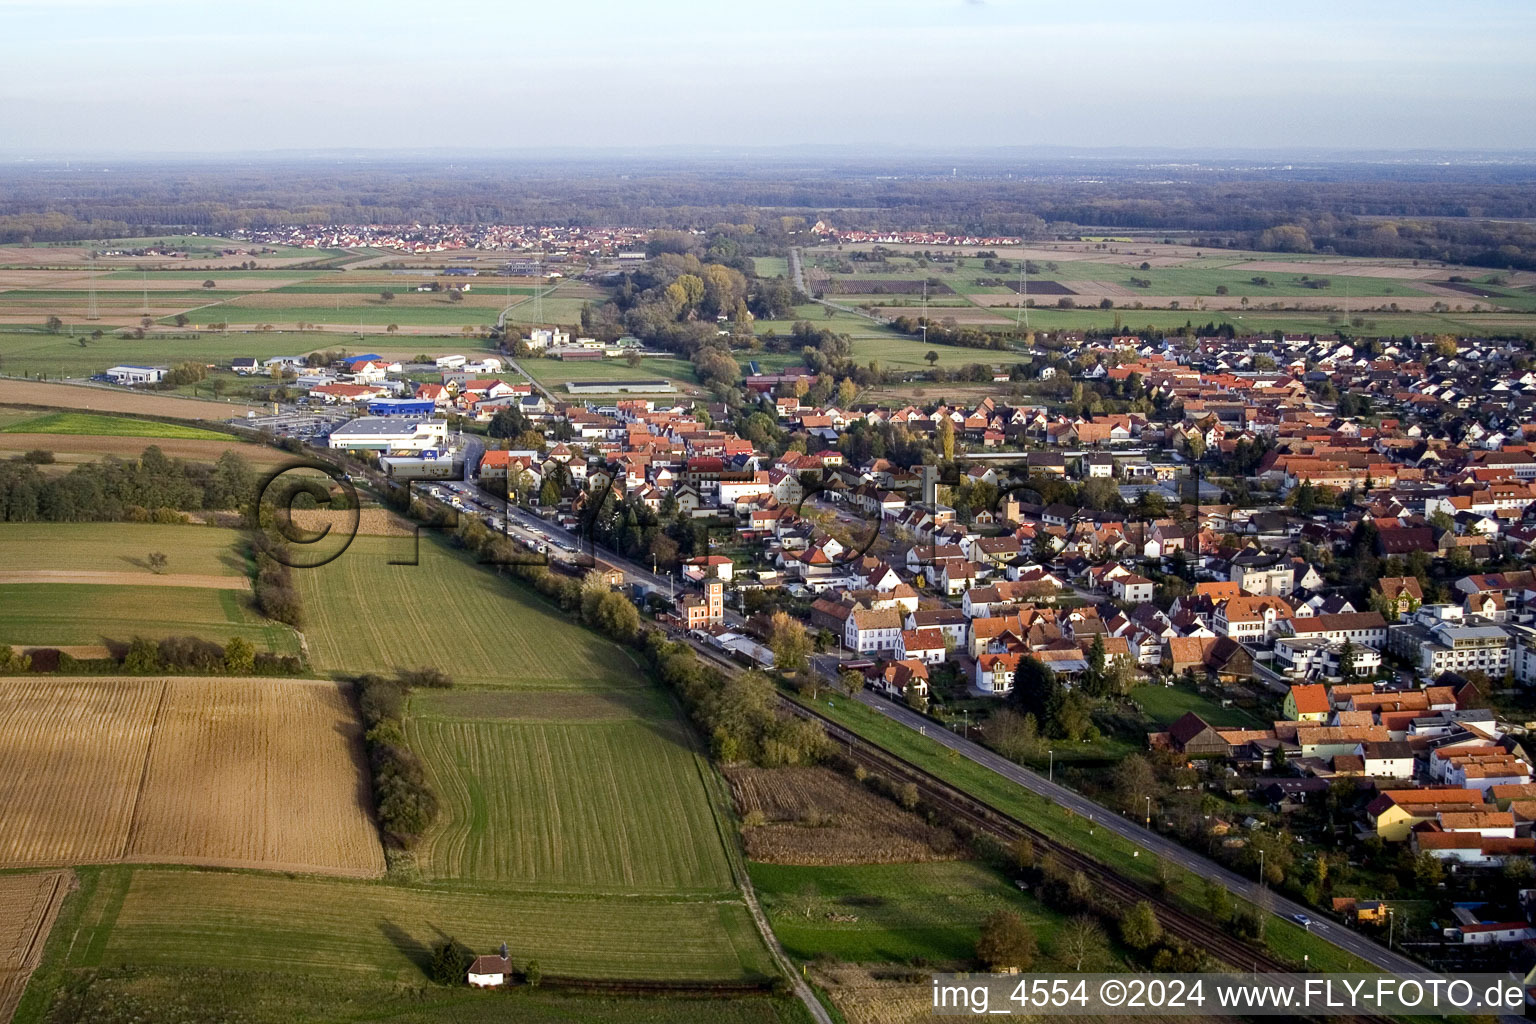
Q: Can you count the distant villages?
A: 2